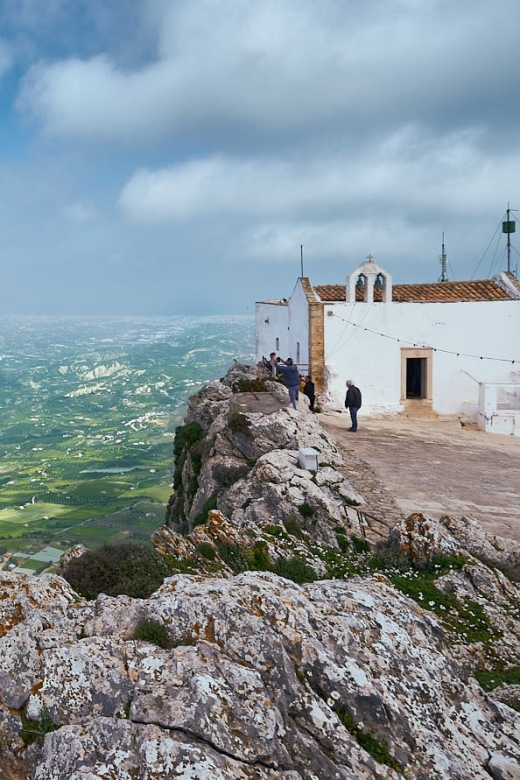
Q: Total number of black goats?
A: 0